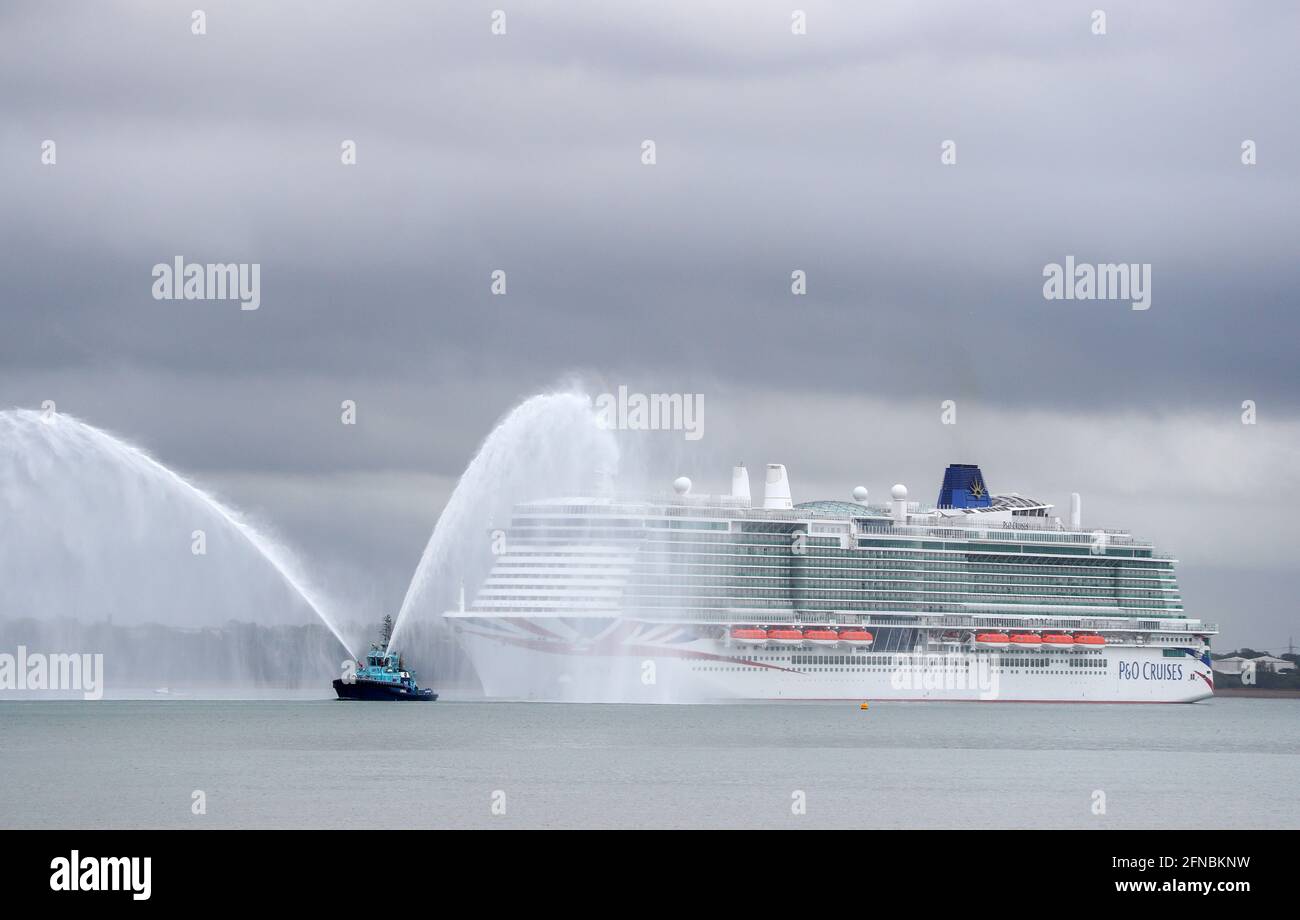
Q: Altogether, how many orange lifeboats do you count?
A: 8